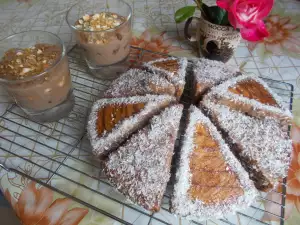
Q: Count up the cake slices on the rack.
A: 8